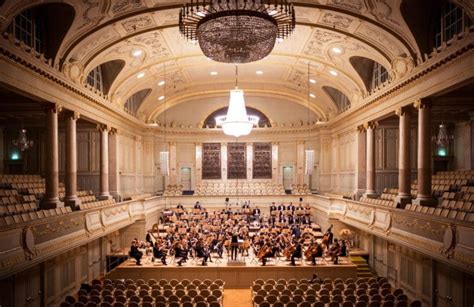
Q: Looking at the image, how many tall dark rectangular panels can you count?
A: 3